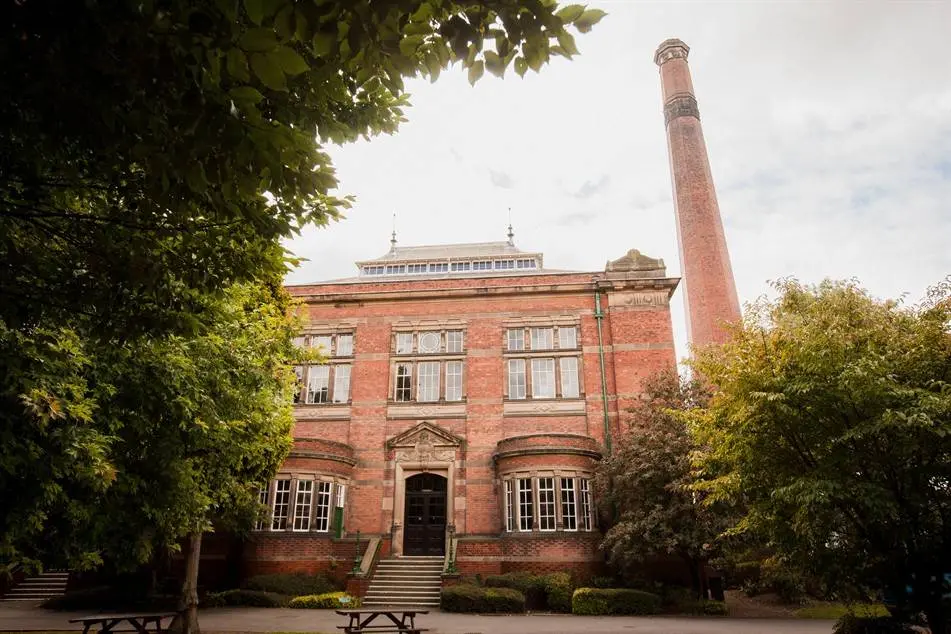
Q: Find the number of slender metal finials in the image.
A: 2